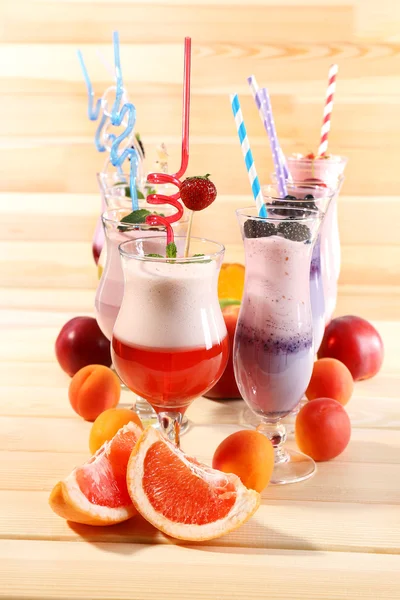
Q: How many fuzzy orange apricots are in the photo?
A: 5